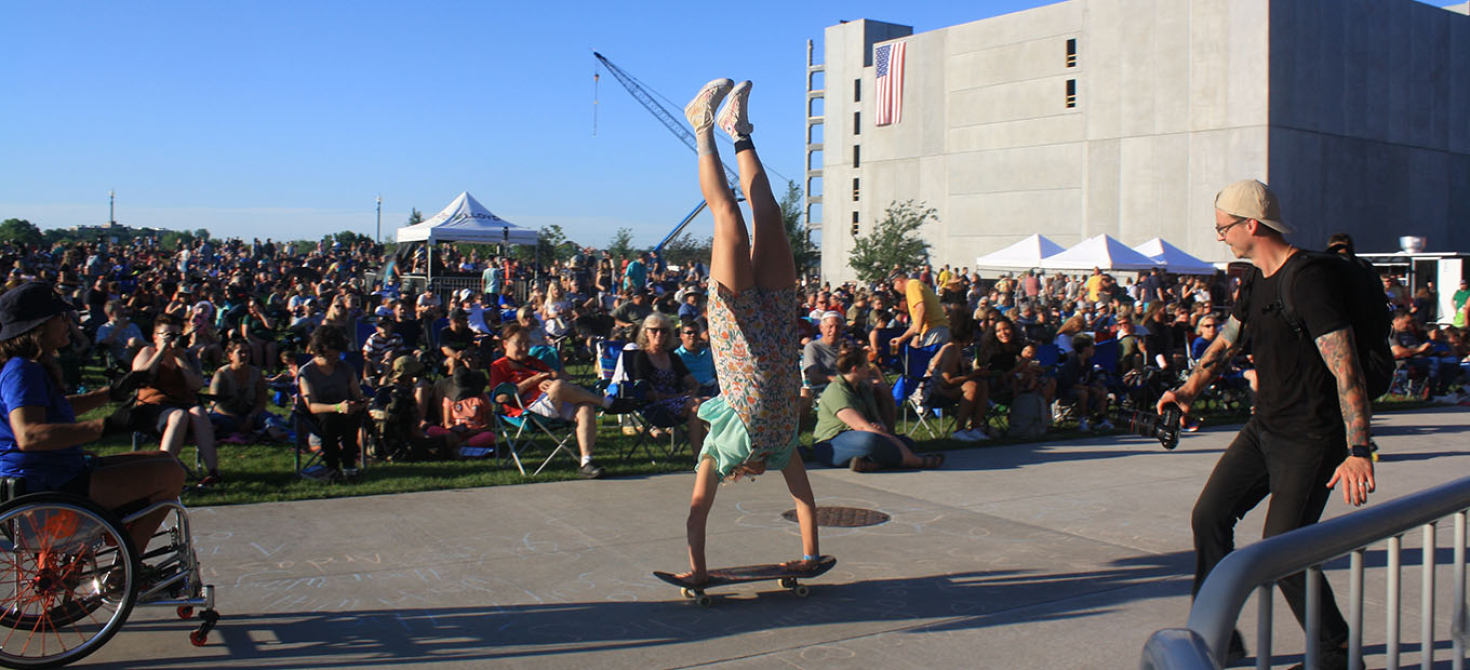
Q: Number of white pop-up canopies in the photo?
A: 4